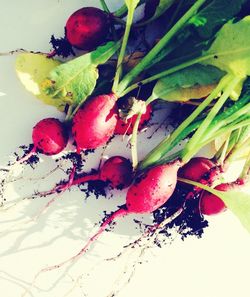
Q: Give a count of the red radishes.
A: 8